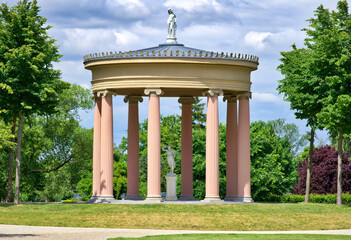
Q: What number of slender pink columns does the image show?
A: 8